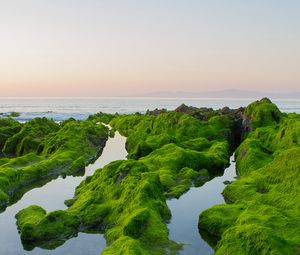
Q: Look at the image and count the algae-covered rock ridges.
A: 3